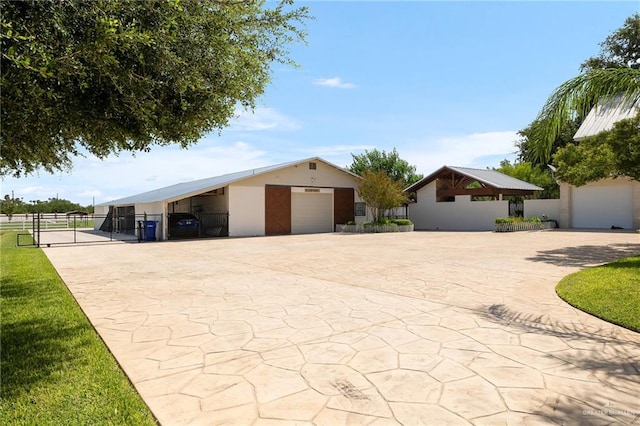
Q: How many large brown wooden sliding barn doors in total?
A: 2